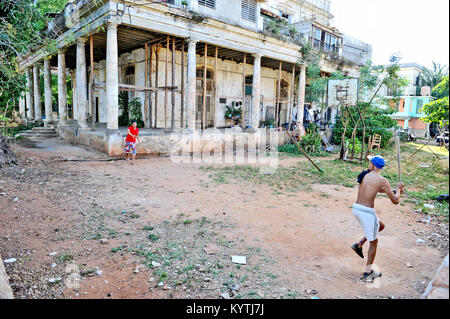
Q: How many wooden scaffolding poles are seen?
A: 12